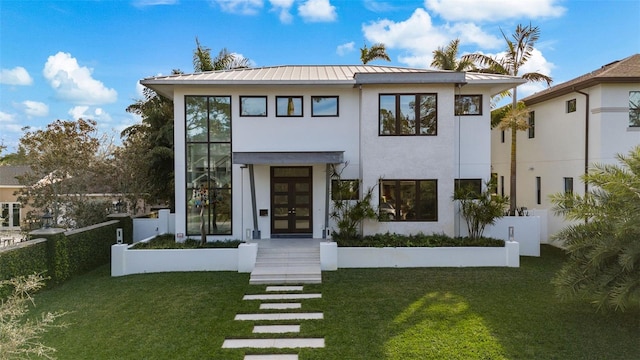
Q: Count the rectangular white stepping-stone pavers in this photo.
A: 7